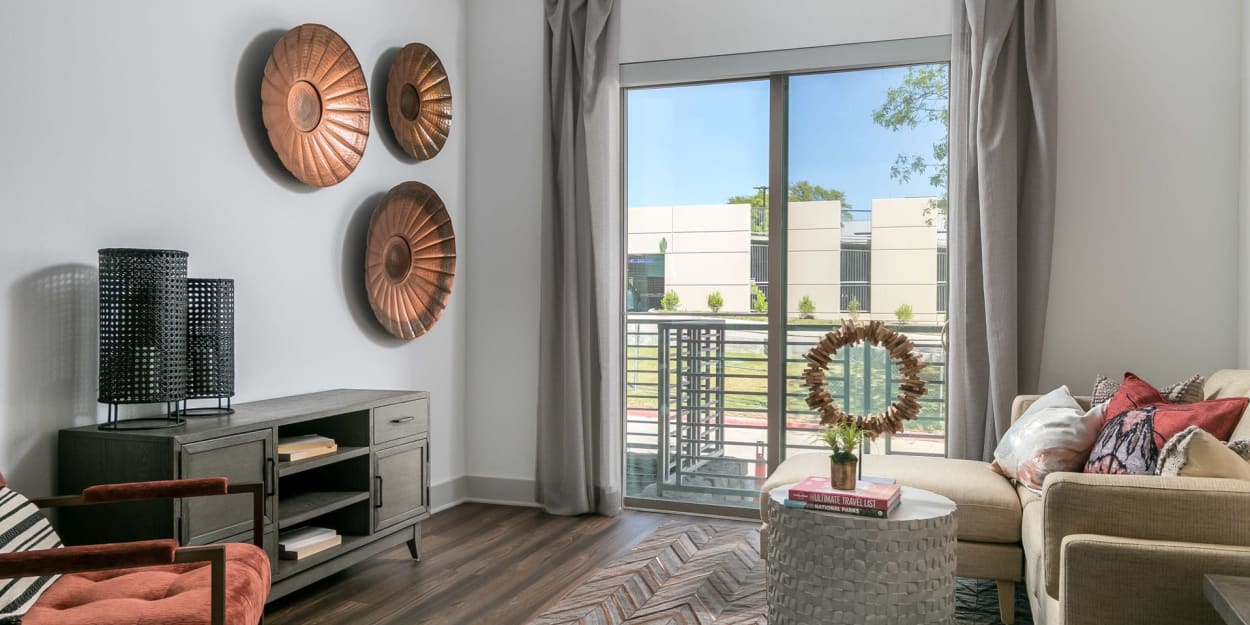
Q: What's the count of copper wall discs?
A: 3